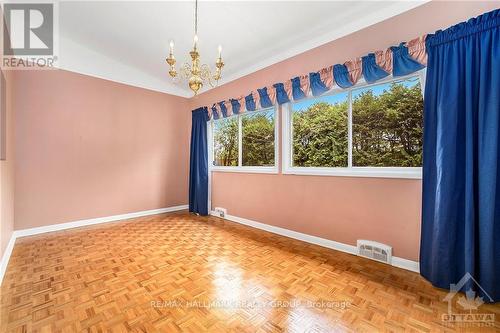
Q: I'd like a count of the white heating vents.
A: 2